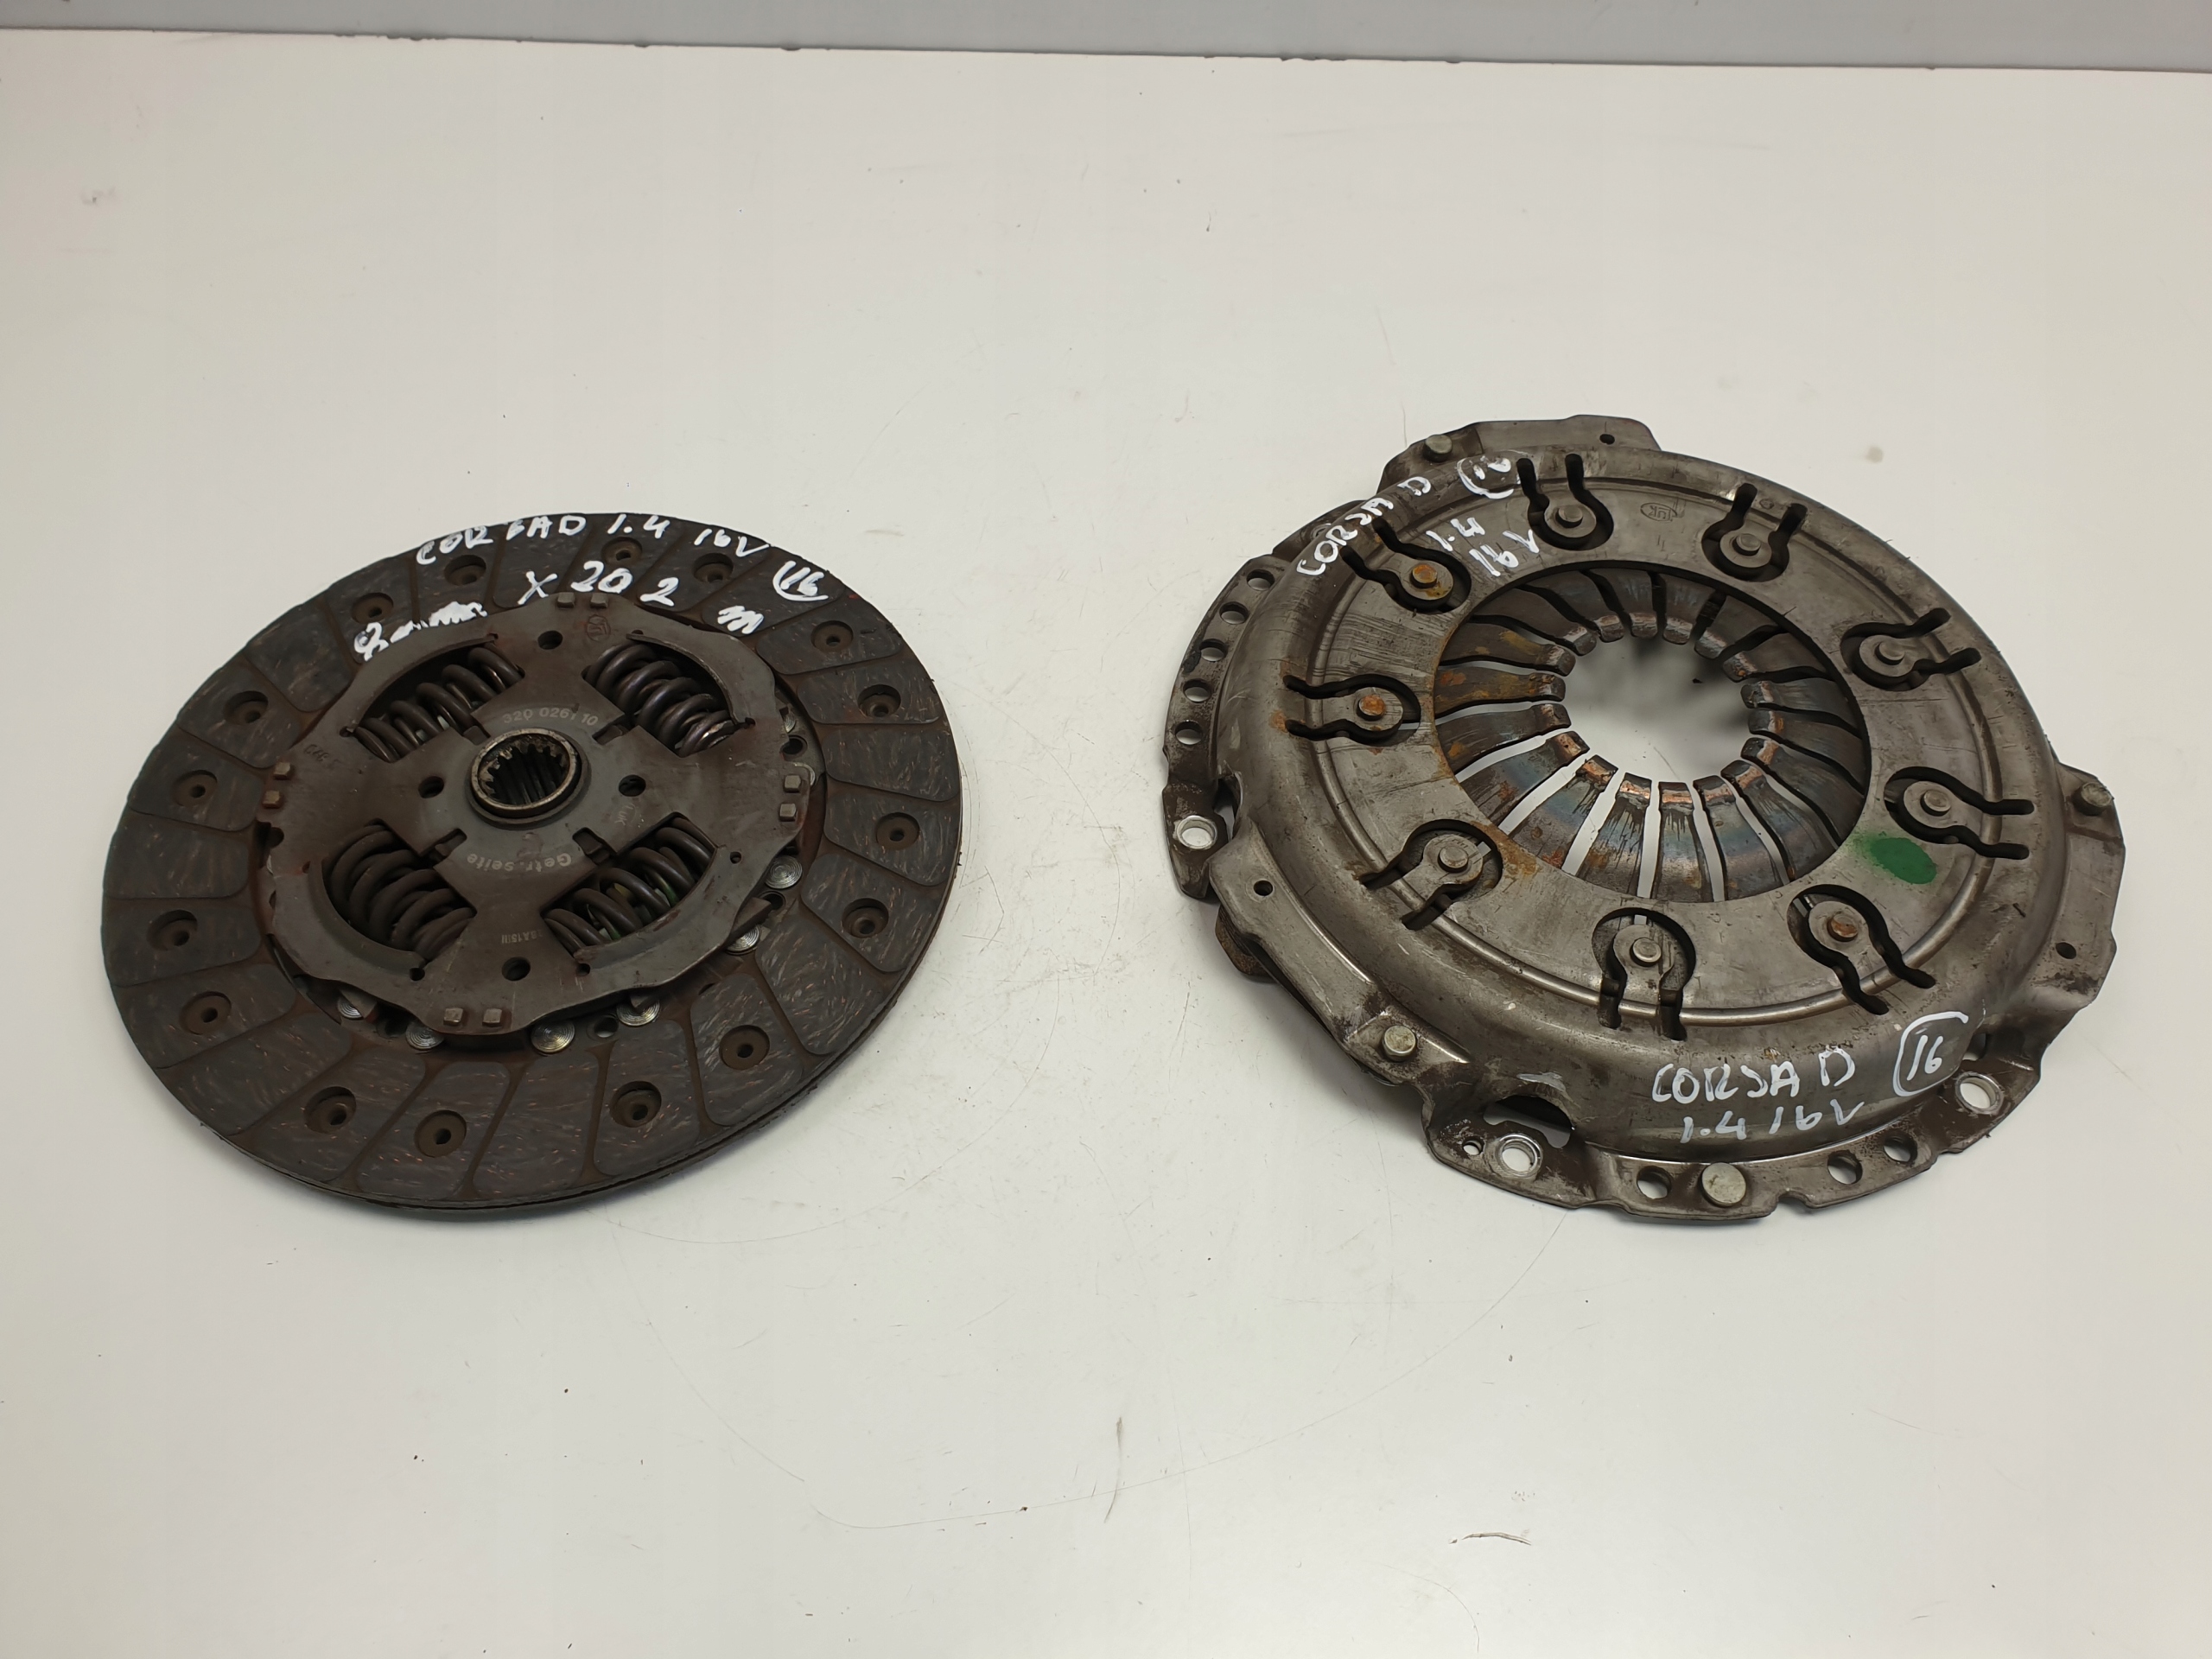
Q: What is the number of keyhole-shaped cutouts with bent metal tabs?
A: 9